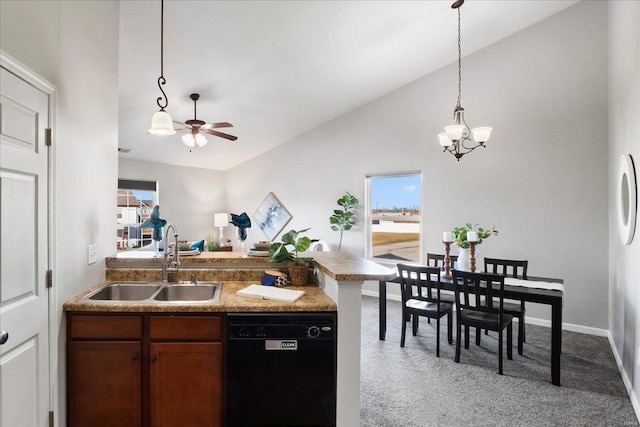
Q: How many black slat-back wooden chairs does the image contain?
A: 4